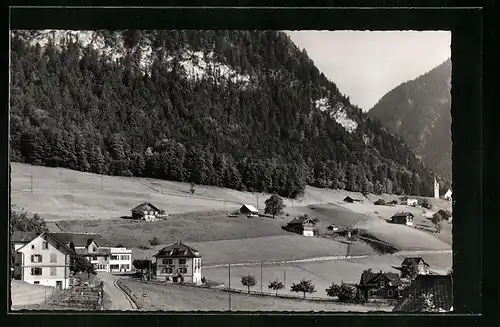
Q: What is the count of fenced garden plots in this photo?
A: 1